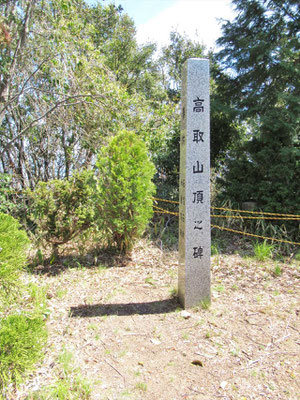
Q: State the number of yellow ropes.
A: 3